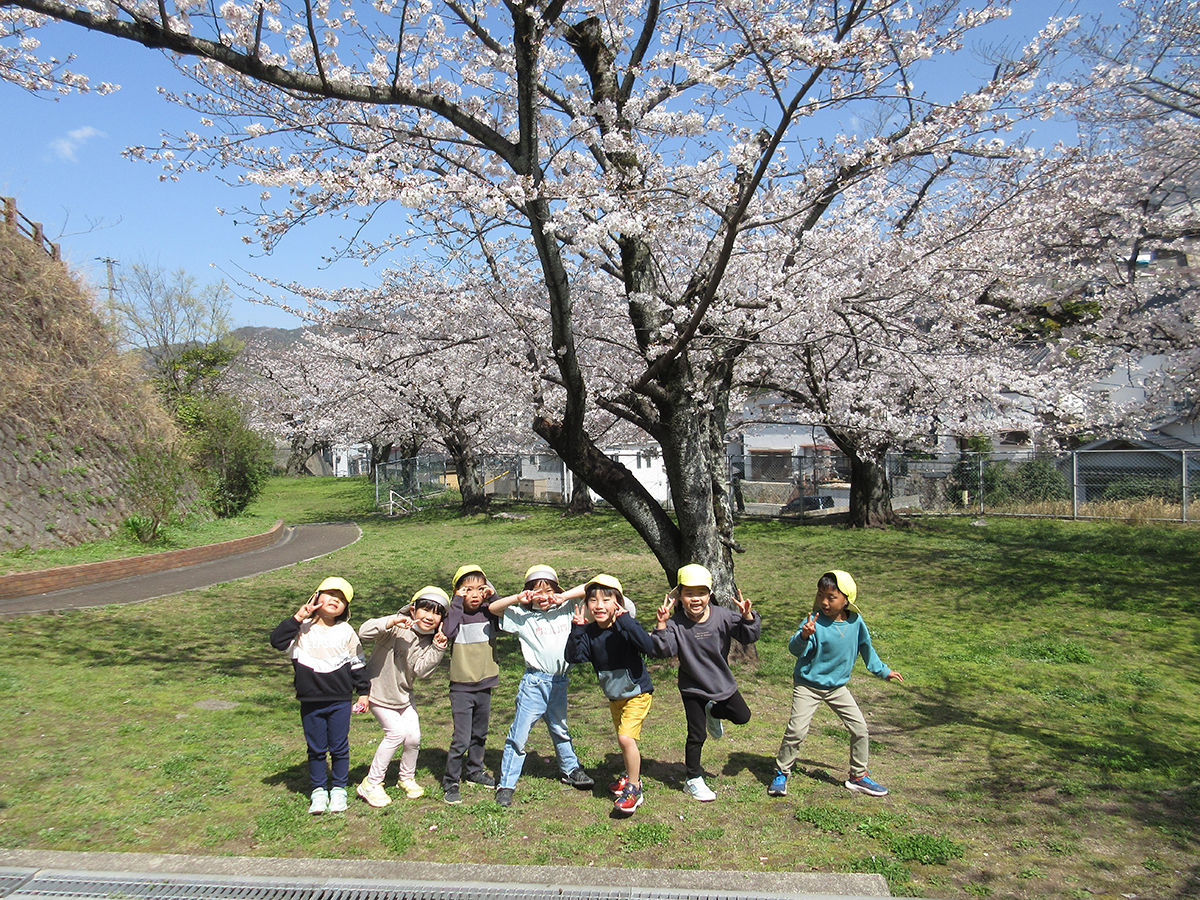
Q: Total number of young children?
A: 7